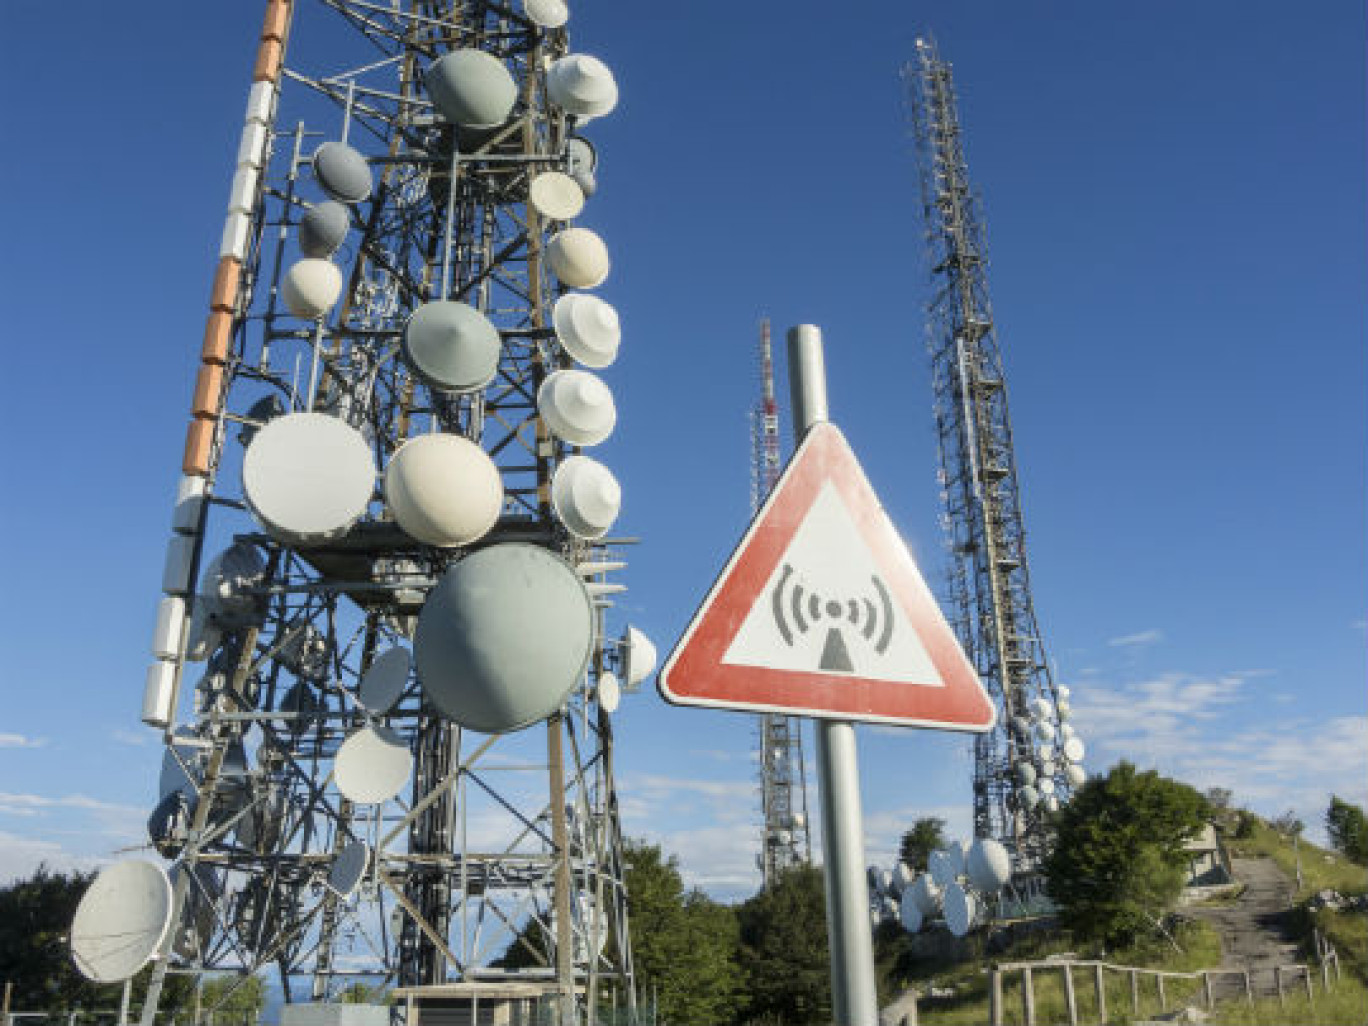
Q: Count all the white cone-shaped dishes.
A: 4